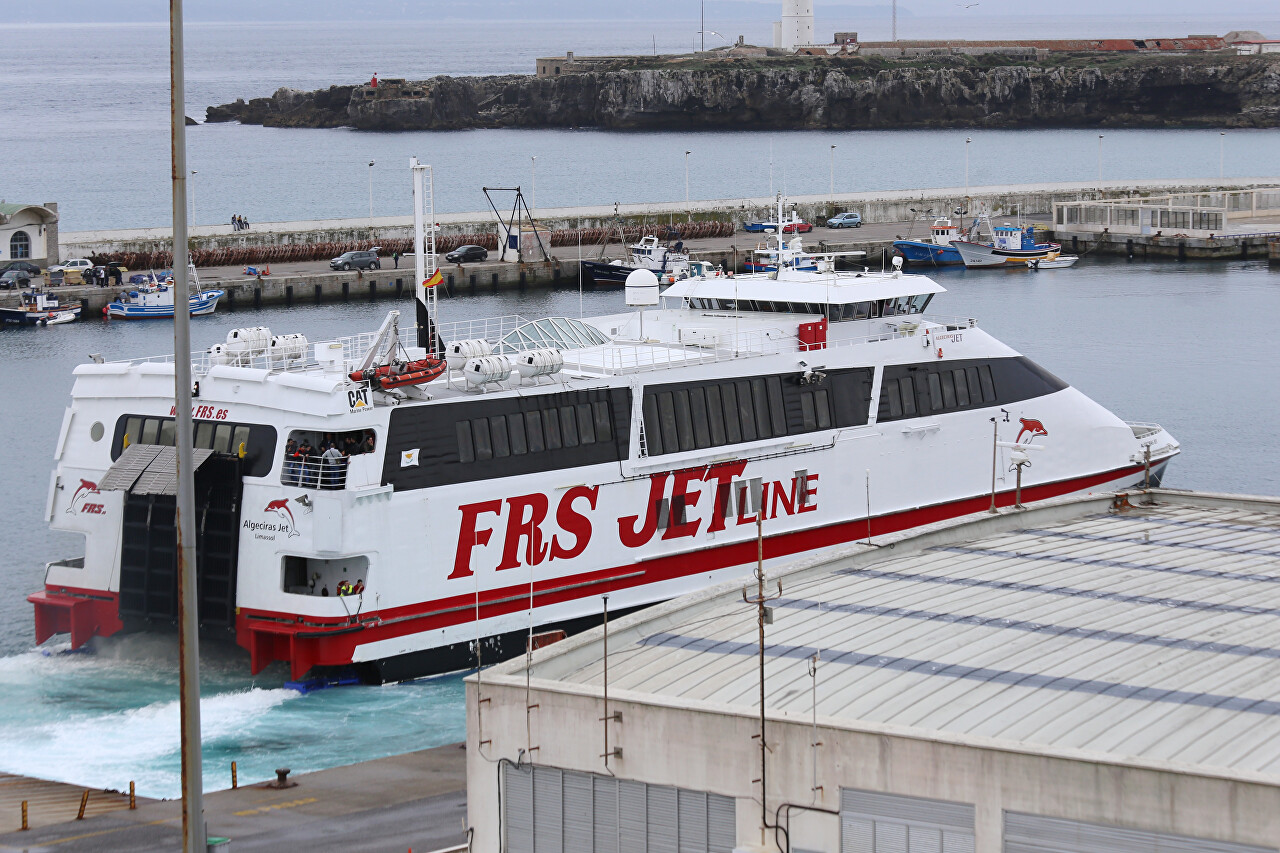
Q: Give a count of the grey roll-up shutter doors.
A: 3